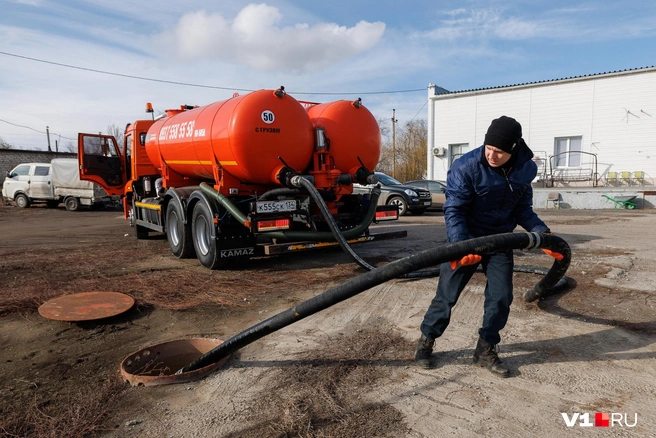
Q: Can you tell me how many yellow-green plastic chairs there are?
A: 3